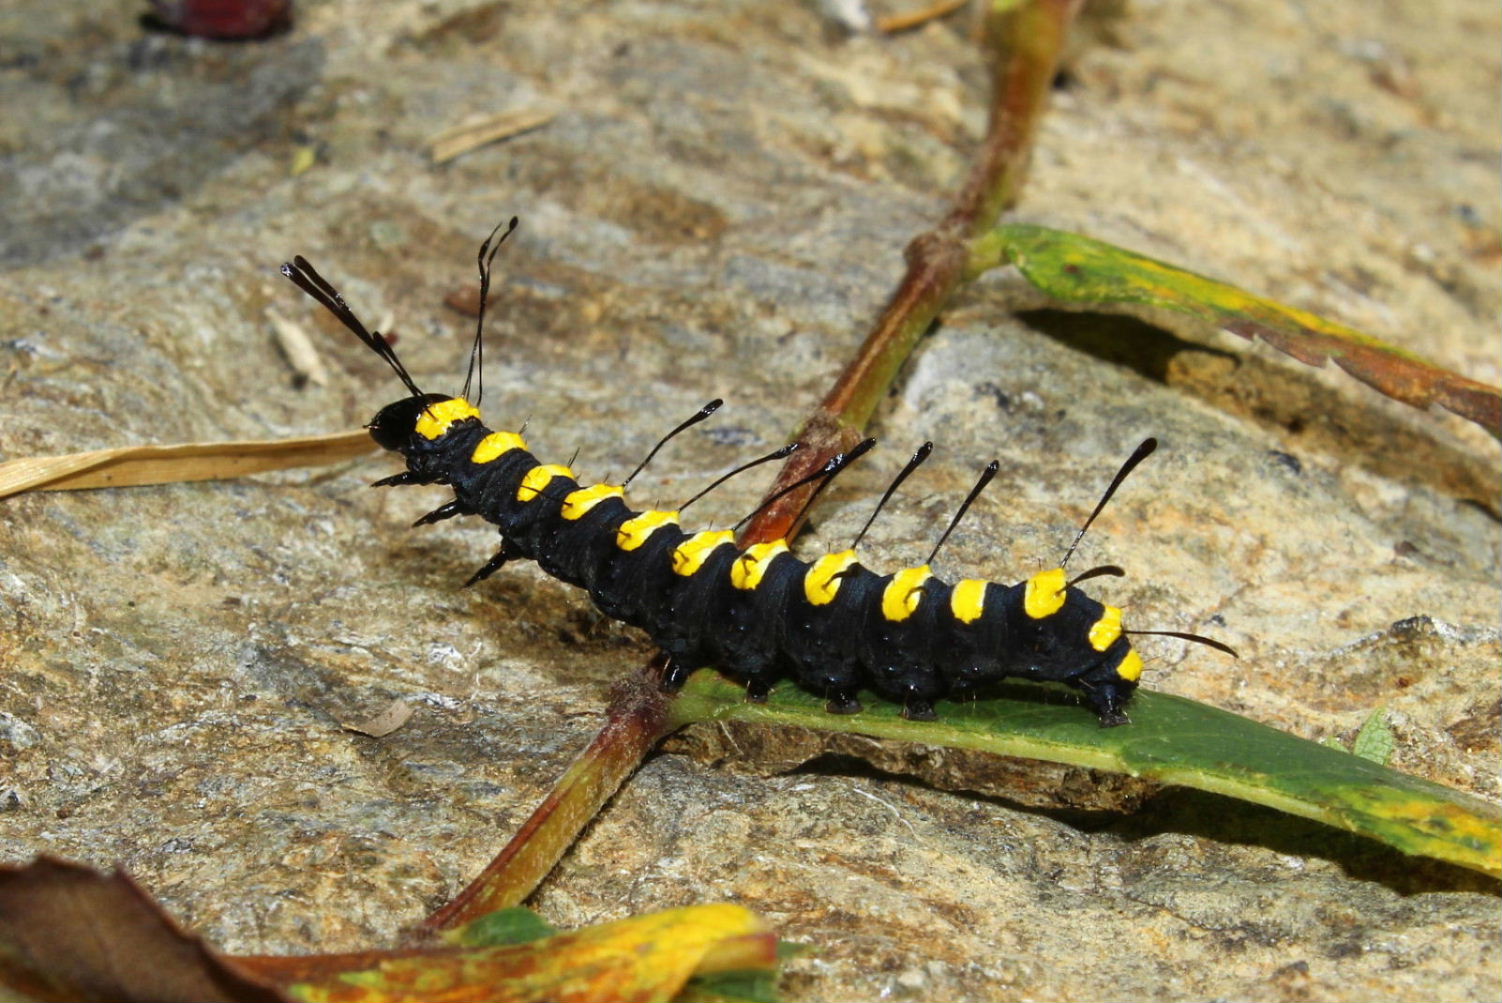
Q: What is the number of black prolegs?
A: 5